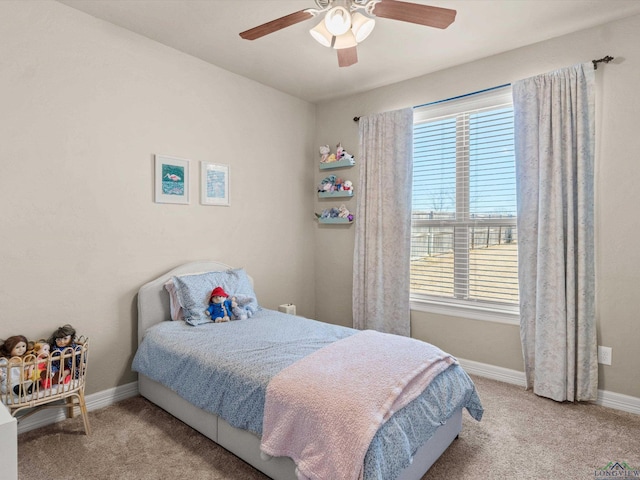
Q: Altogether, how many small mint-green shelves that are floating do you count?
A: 3